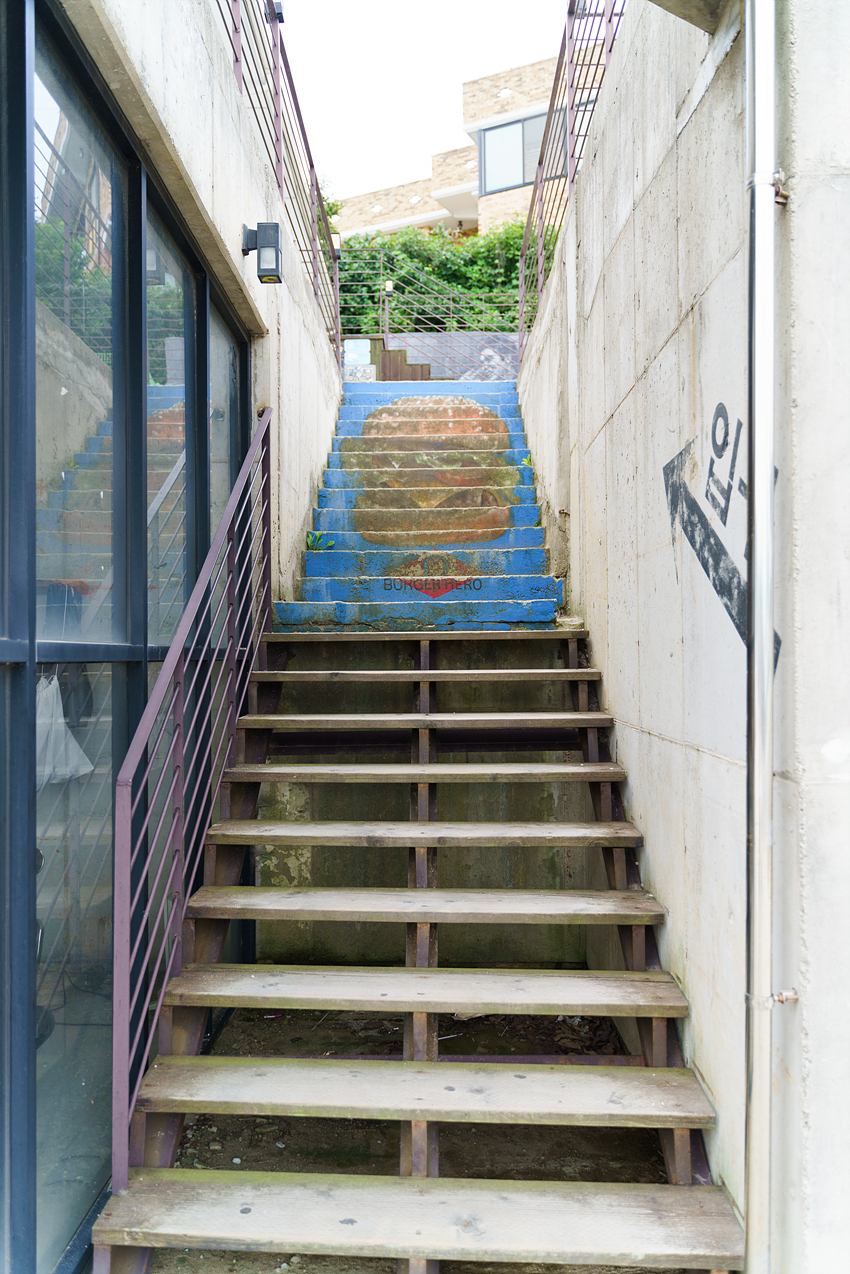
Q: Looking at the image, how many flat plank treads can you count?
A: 9